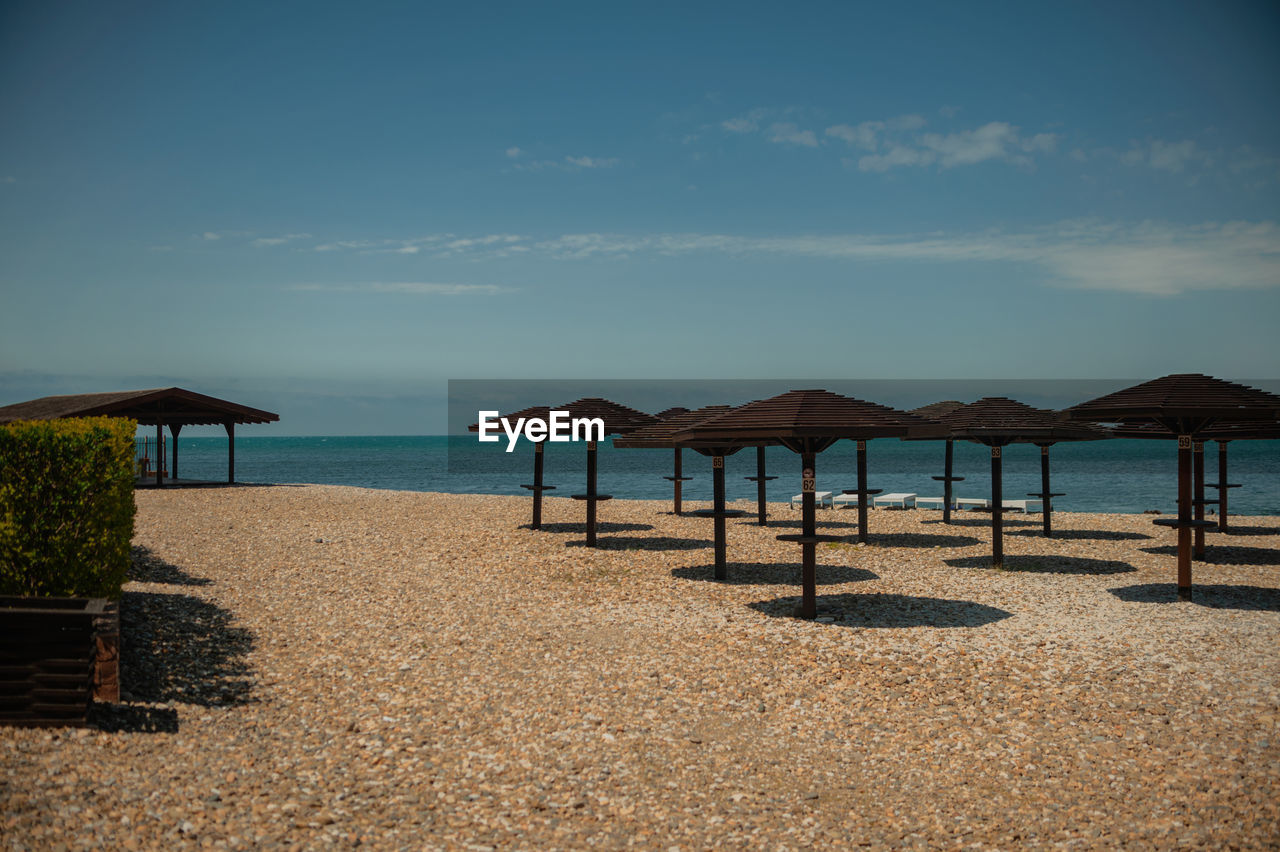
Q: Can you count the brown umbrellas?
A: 13